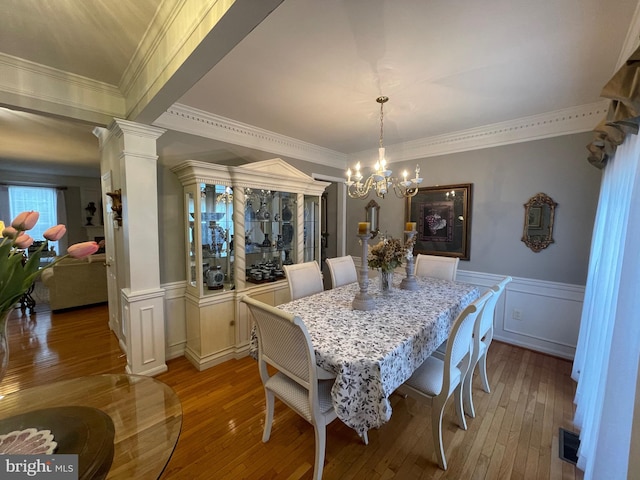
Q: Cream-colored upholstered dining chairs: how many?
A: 6